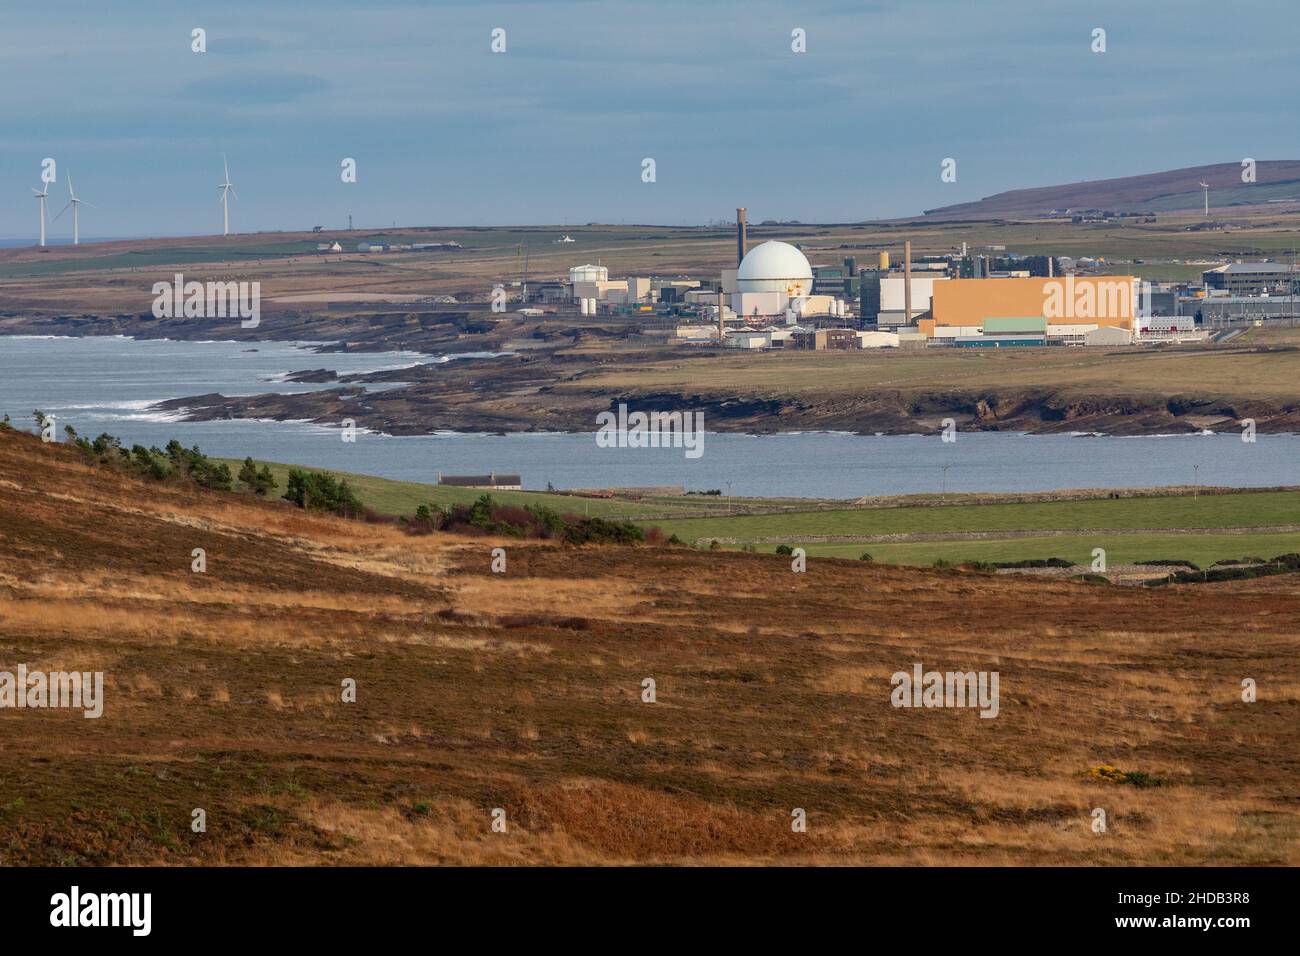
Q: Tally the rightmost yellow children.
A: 0